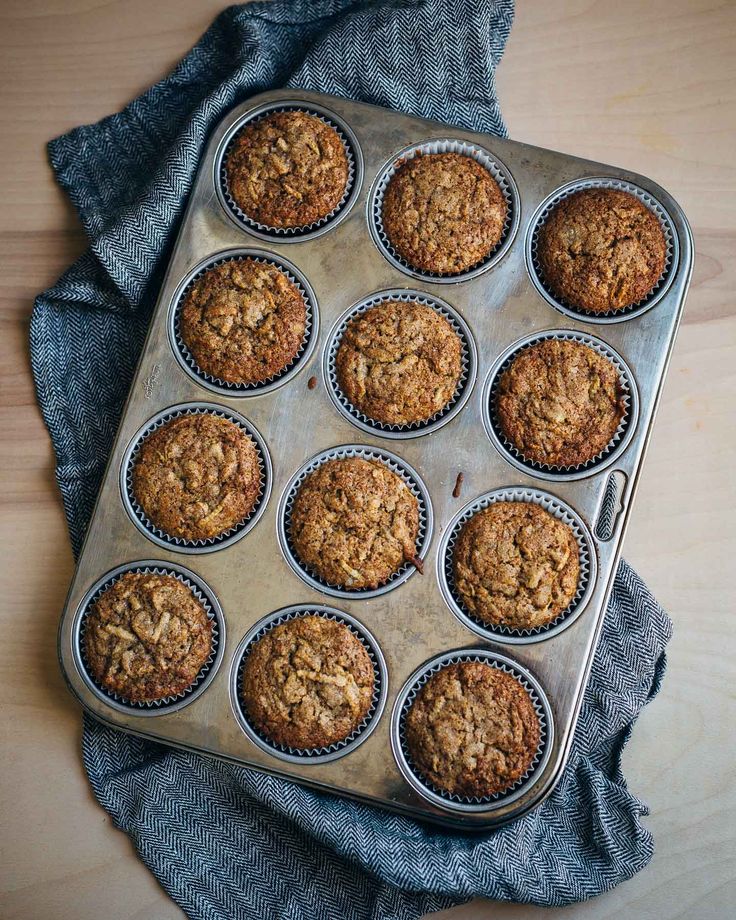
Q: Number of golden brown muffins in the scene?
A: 12